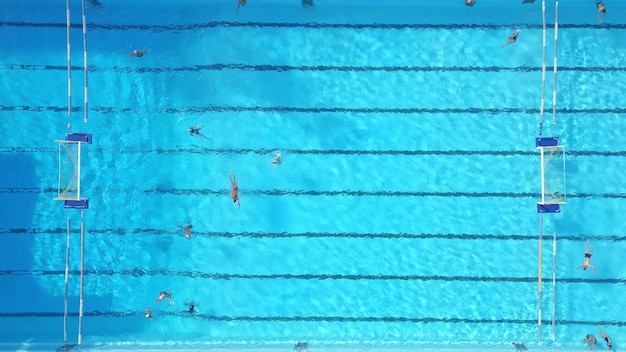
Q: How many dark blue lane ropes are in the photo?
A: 8